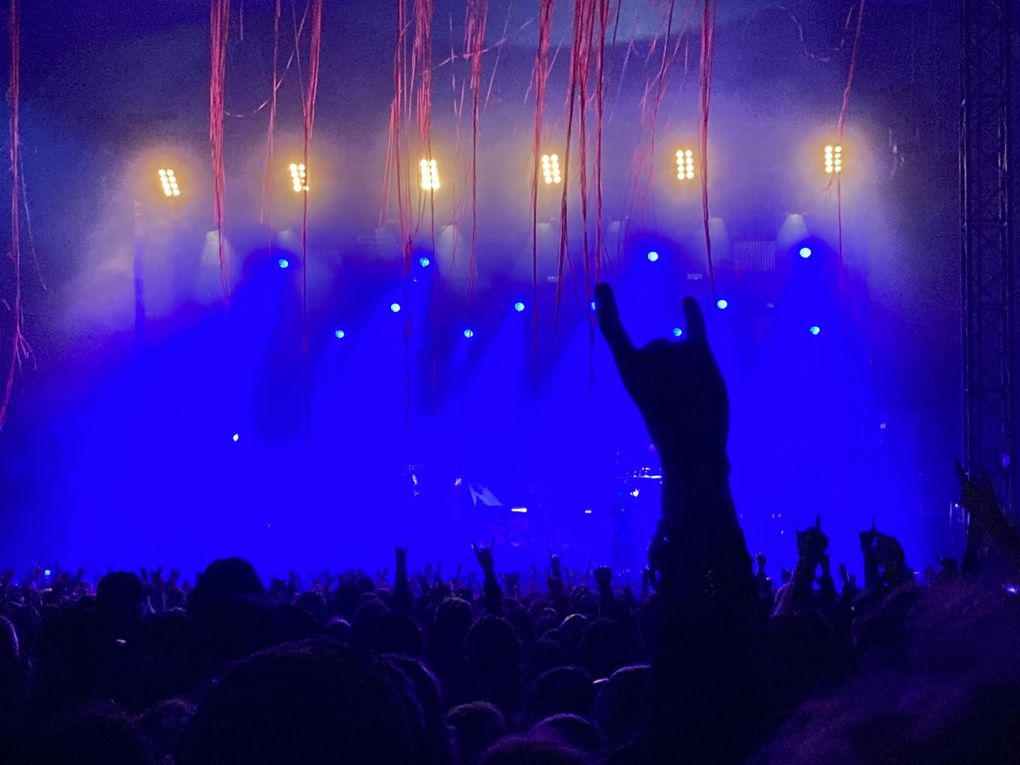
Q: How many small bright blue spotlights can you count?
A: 12